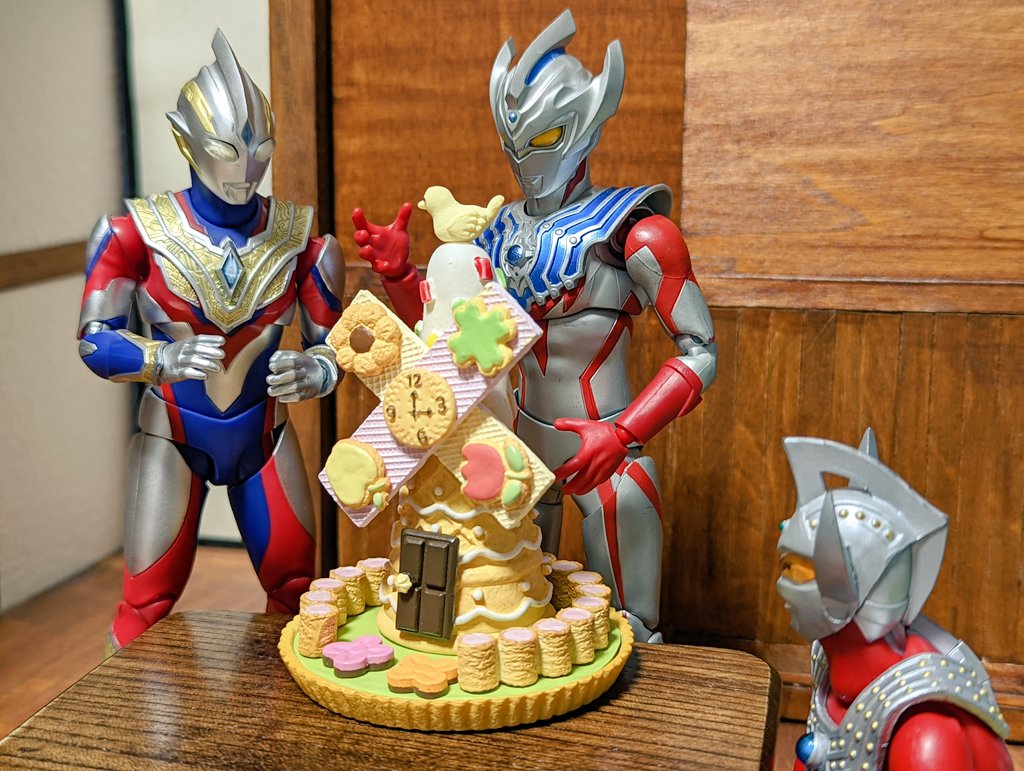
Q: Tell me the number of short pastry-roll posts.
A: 14